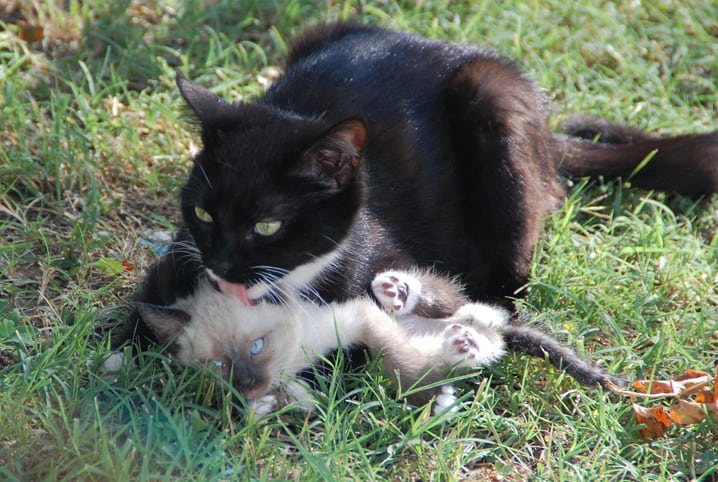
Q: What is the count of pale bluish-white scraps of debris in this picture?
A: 1